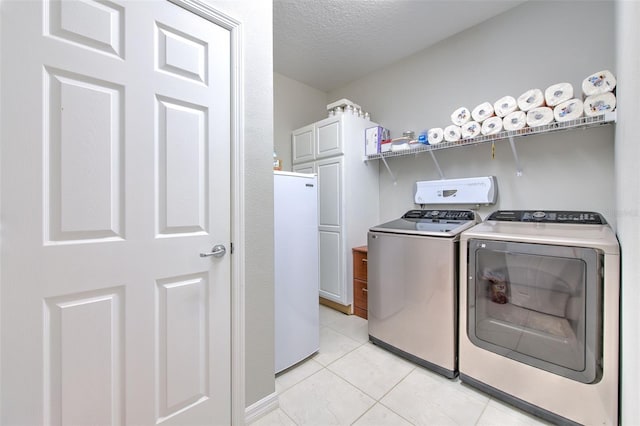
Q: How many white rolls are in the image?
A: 14